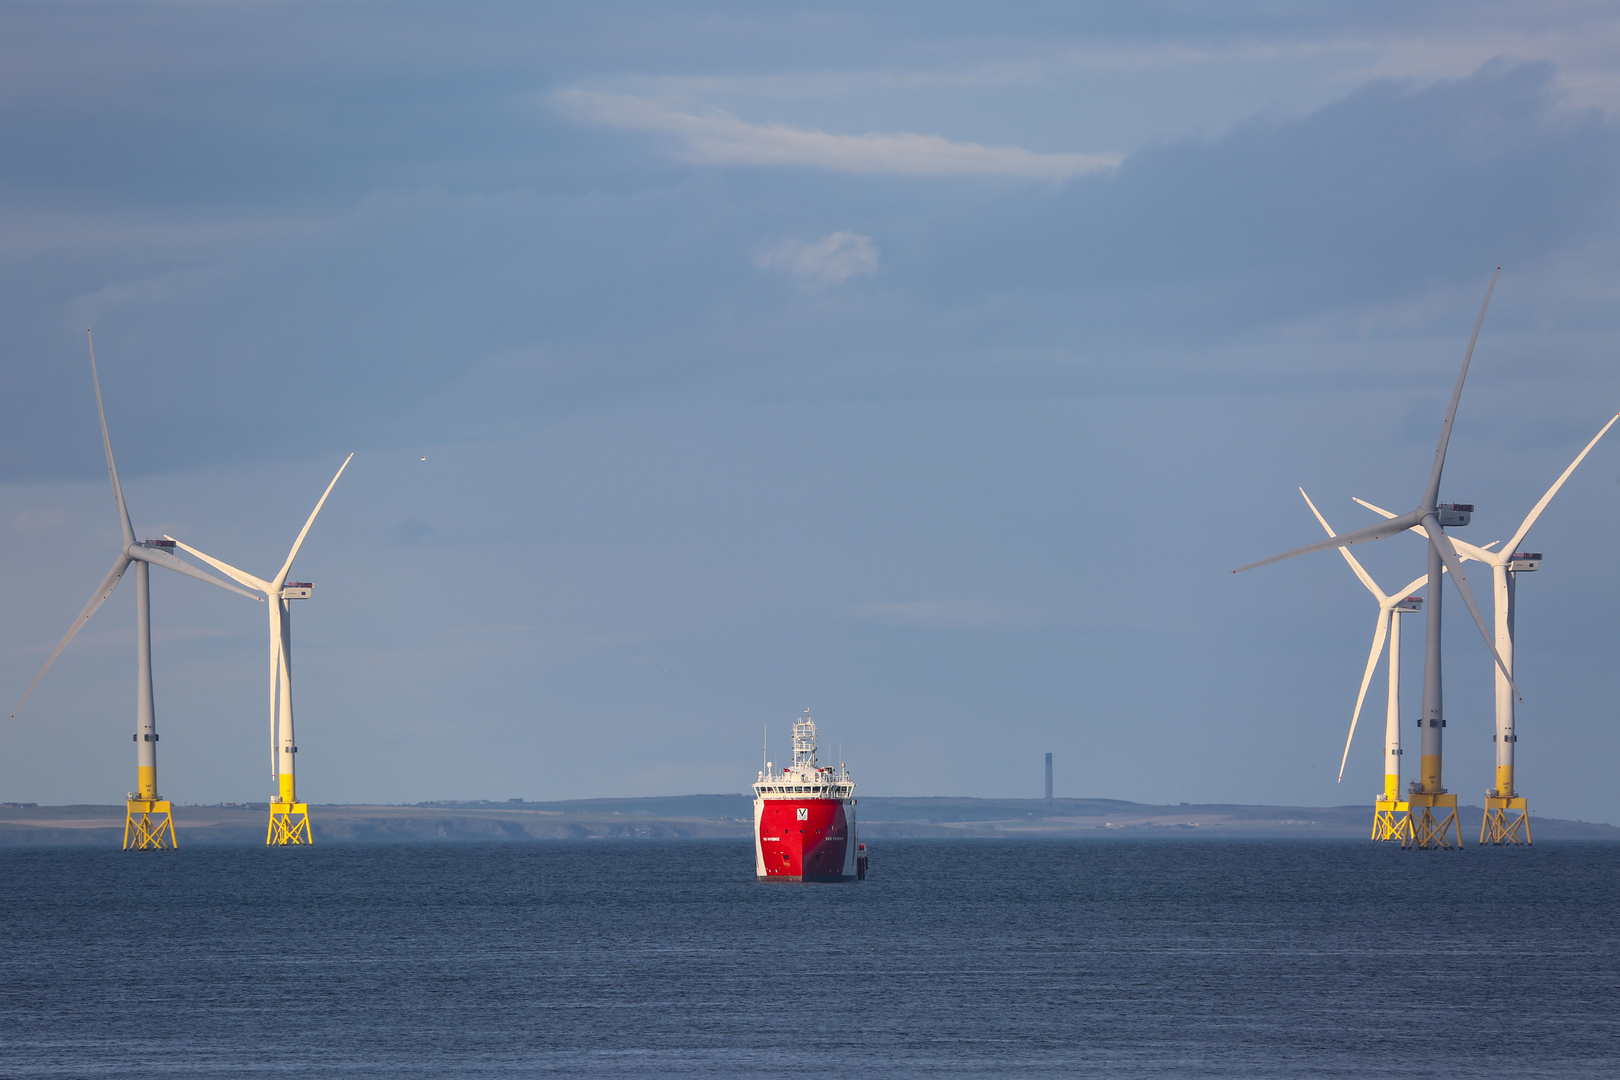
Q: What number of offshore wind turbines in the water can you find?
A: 5